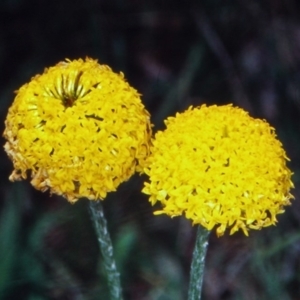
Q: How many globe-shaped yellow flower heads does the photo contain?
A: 2